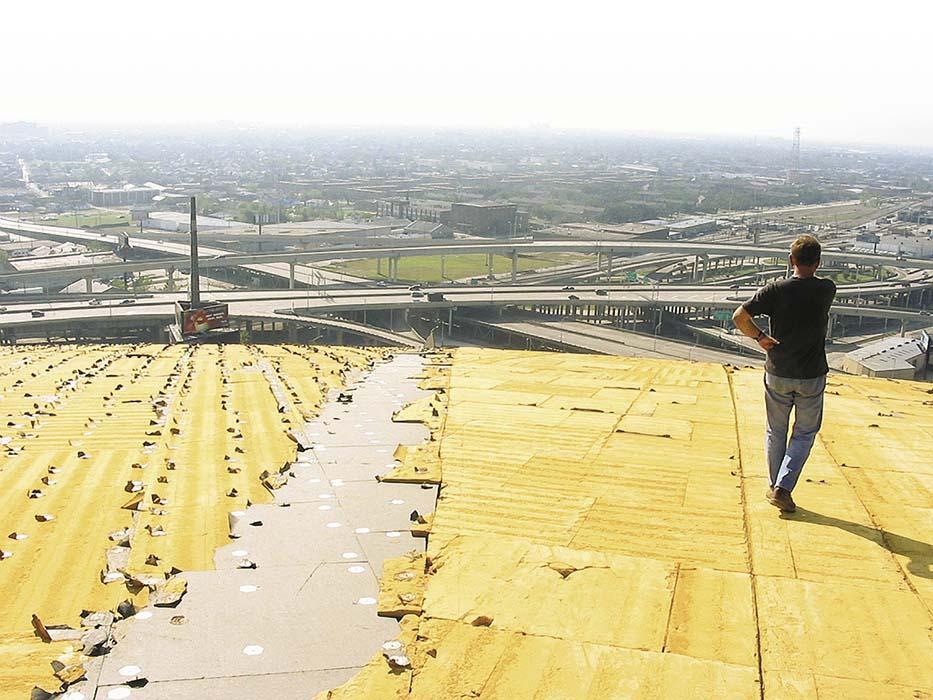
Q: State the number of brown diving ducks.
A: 0